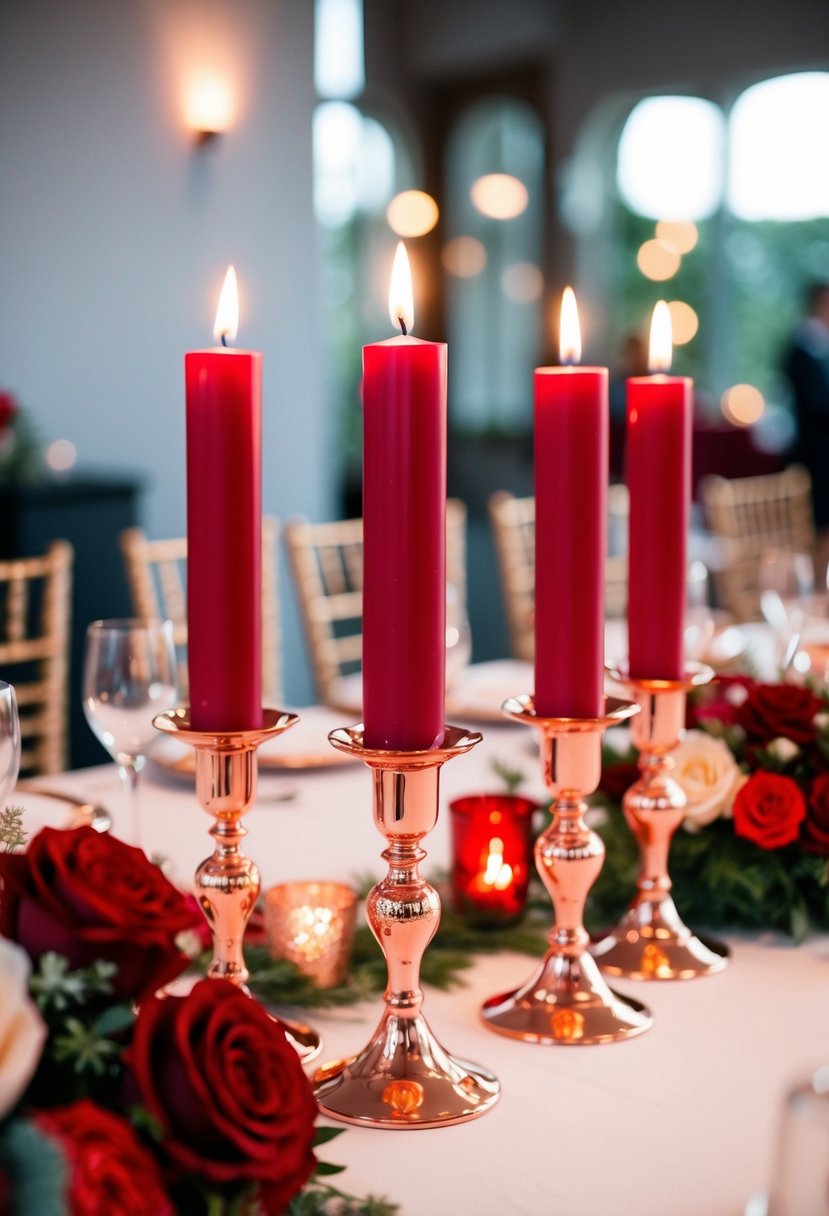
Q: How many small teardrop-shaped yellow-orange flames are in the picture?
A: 4